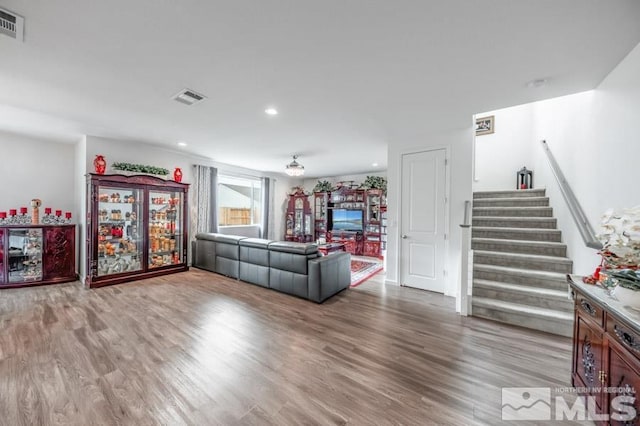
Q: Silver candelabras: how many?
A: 2